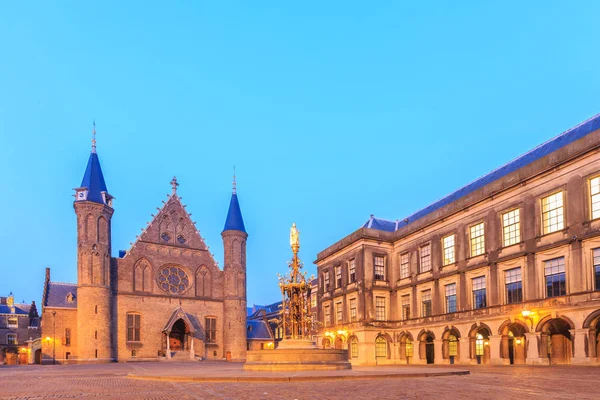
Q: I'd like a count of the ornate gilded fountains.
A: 1